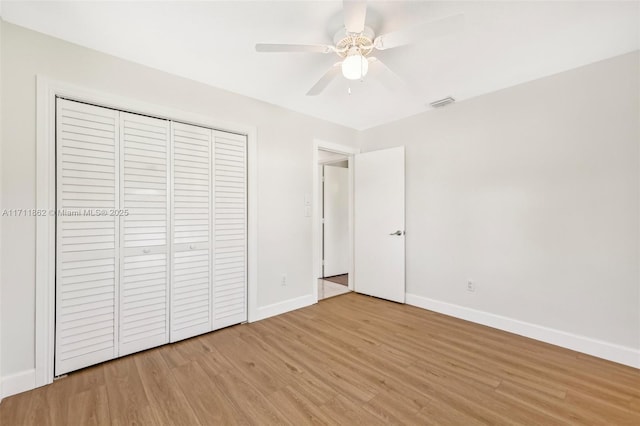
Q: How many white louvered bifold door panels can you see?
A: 4